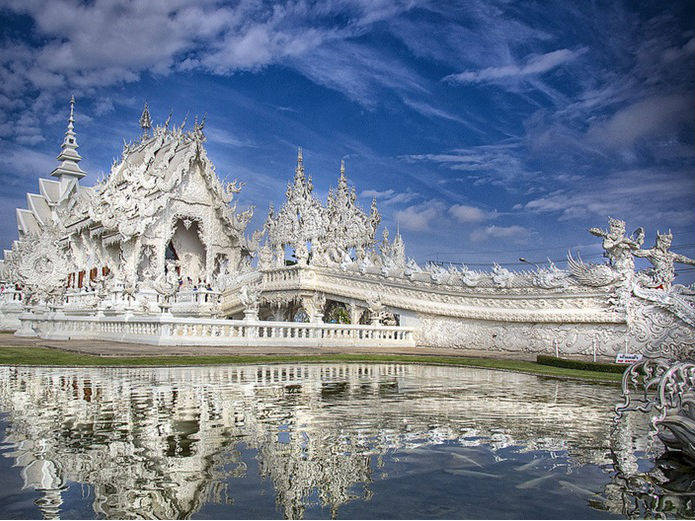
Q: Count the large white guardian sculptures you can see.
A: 2